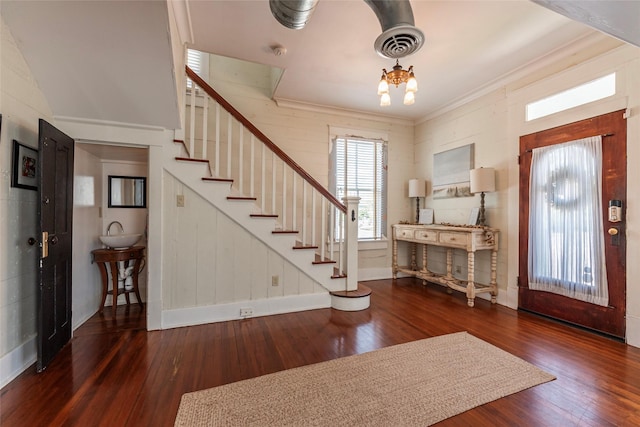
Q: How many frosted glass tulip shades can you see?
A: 4